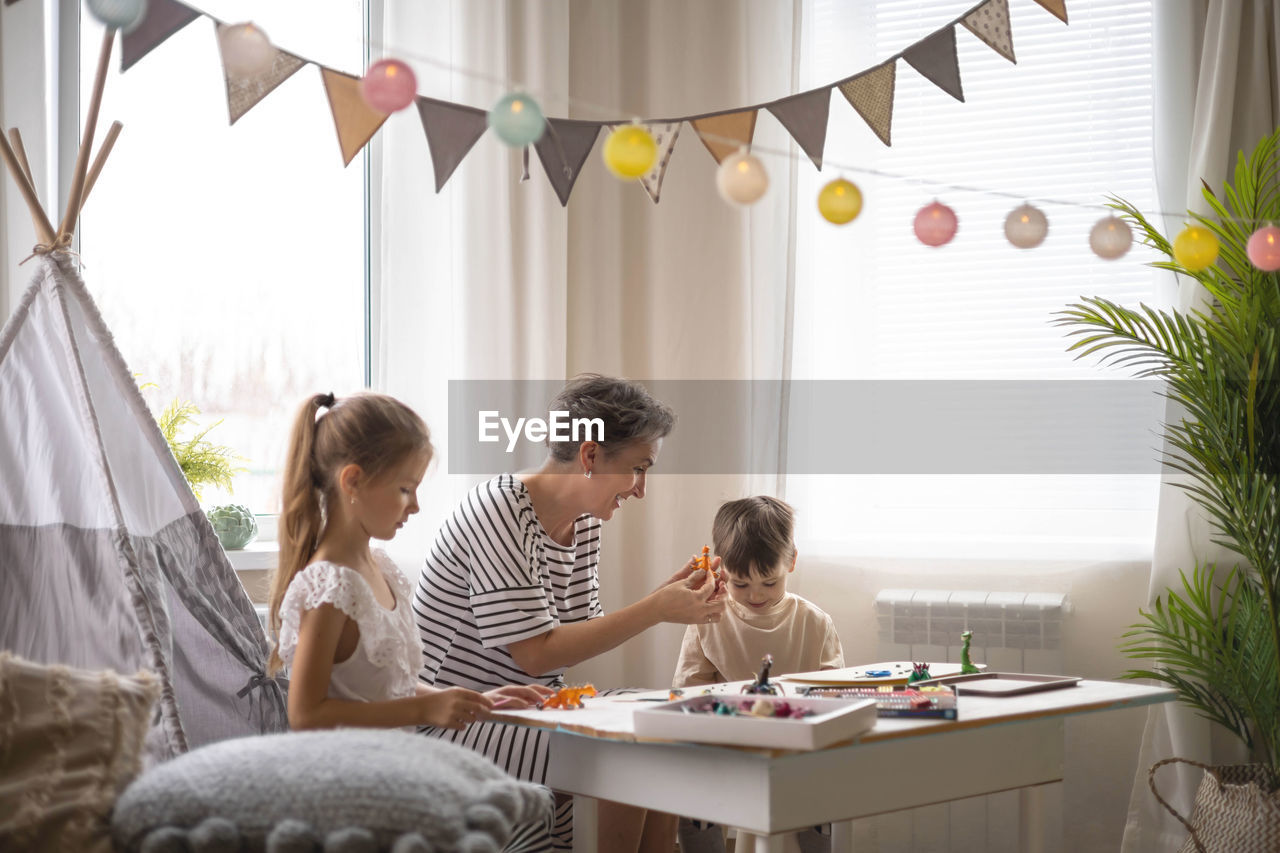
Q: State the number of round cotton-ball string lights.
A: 12